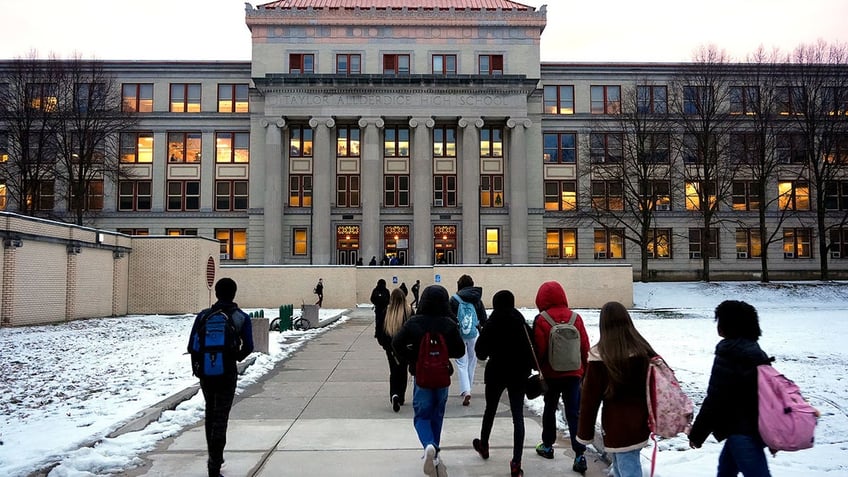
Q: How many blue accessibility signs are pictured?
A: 2